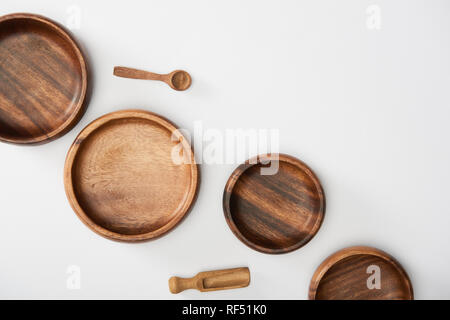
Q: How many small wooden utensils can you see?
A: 2